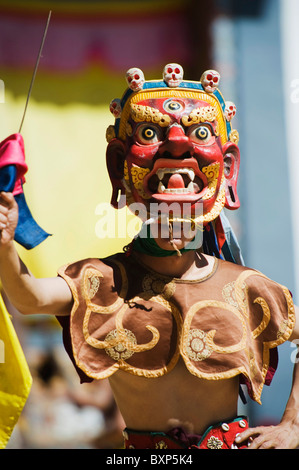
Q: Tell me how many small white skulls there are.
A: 5